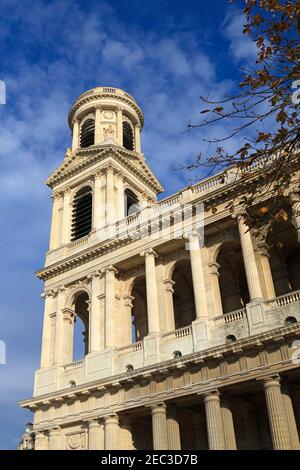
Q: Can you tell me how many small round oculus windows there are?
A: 5